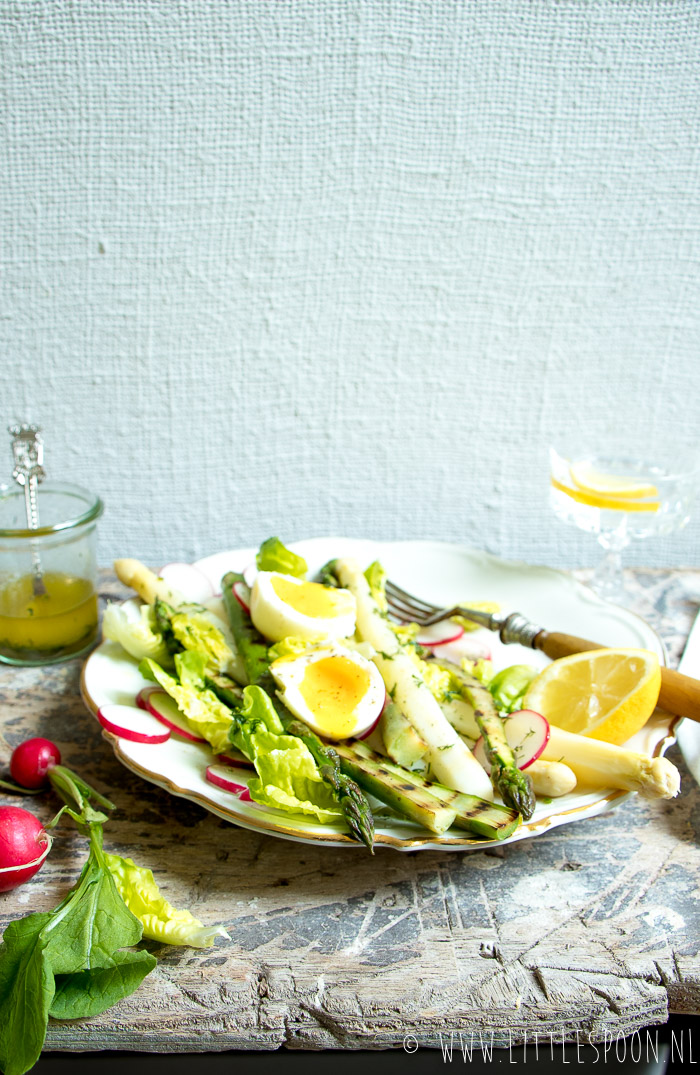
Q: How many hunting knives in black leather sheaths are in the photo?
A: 0